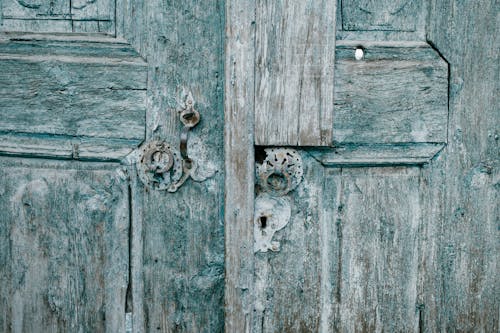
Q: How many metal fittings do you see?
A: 4